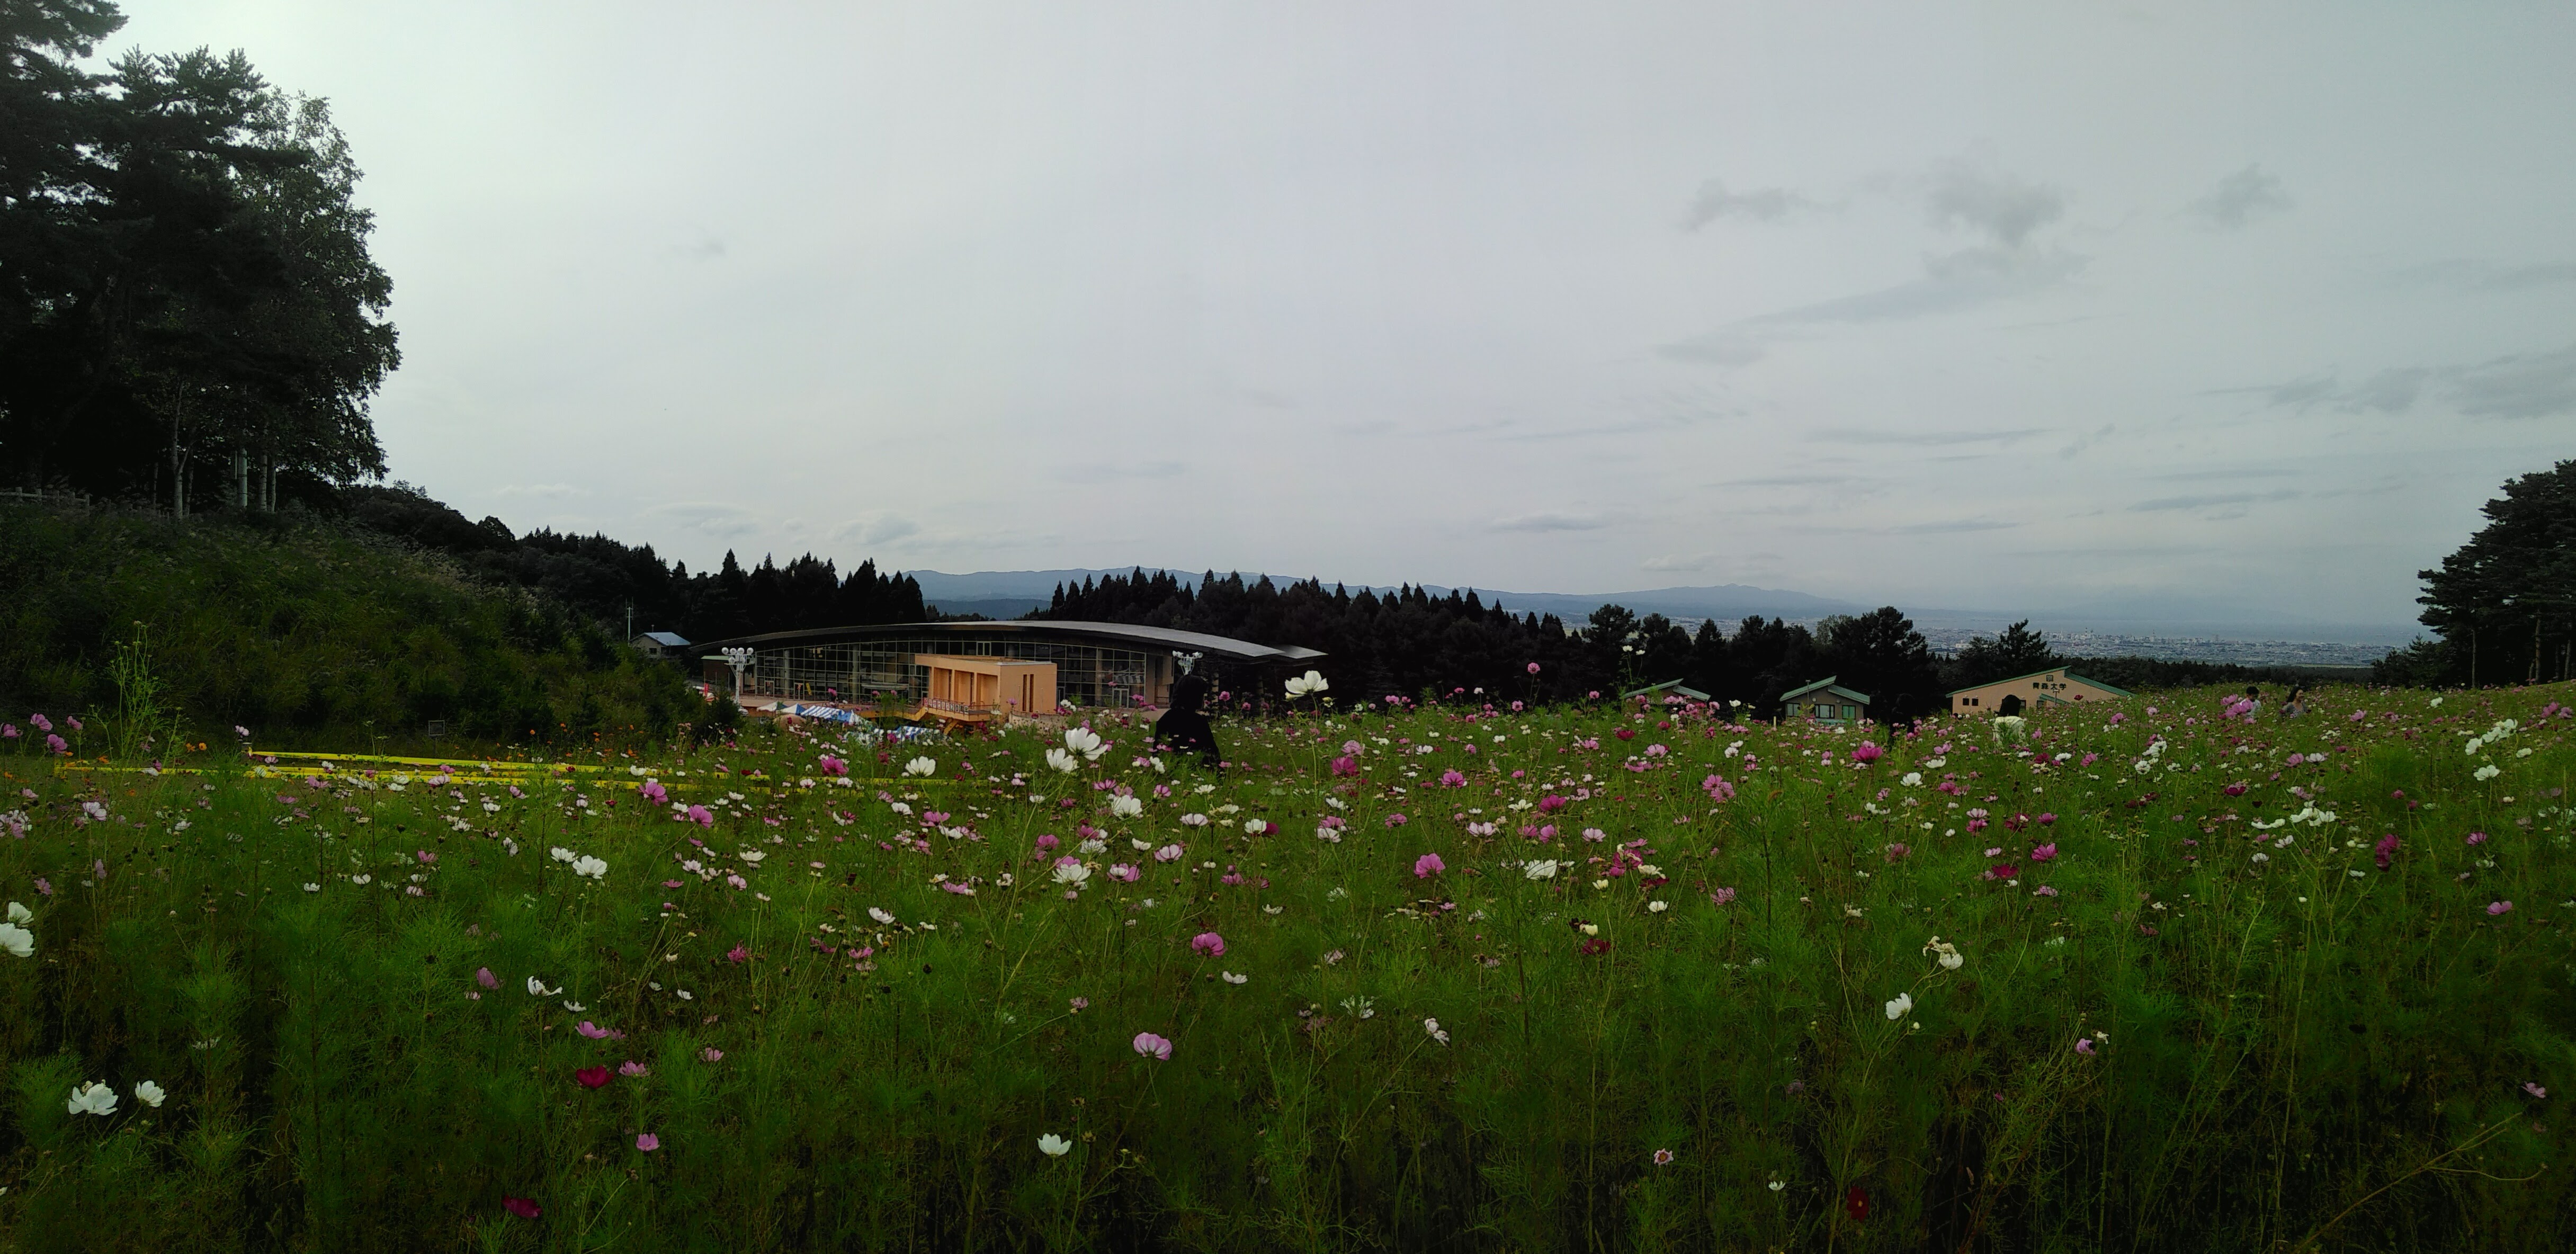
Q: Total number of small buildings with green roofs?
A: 3